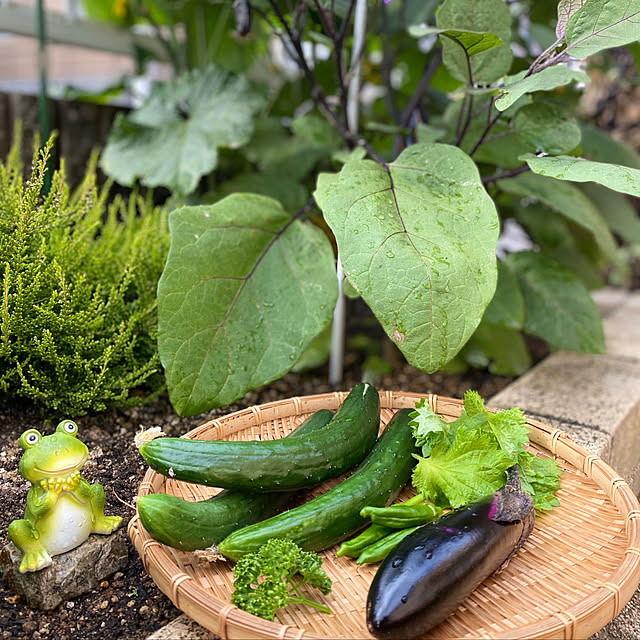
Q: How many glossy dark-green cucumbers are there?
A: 3